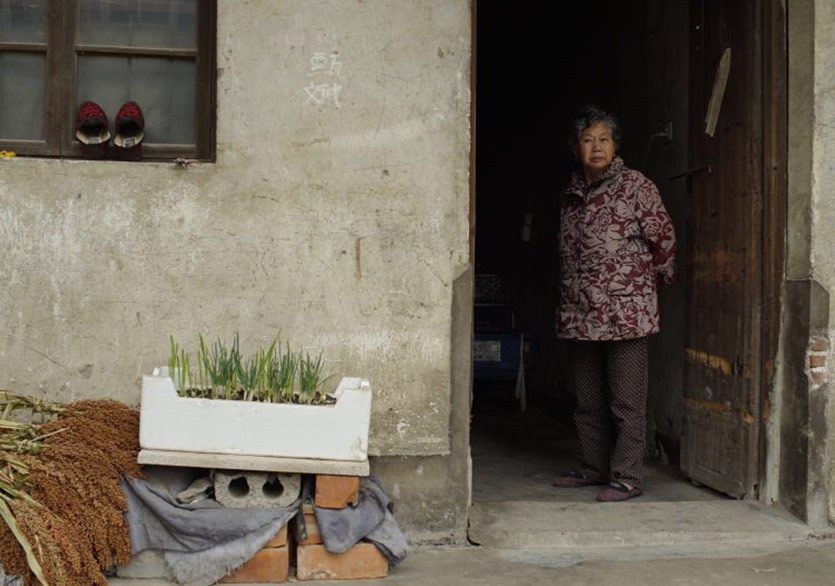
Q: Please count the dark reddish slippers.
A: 4